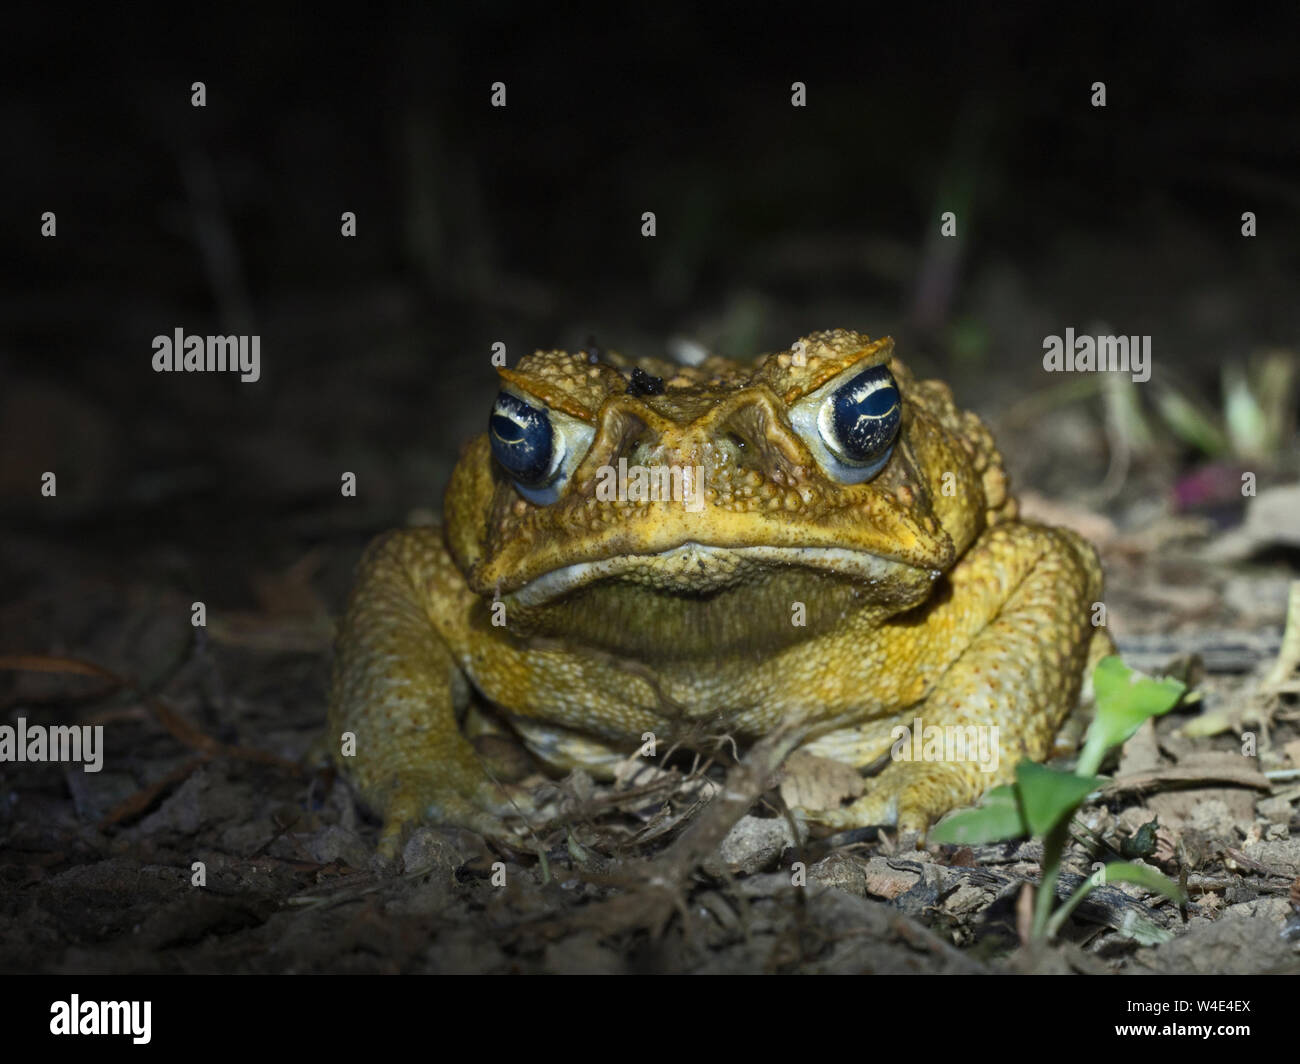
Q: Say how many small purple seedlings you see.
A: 0